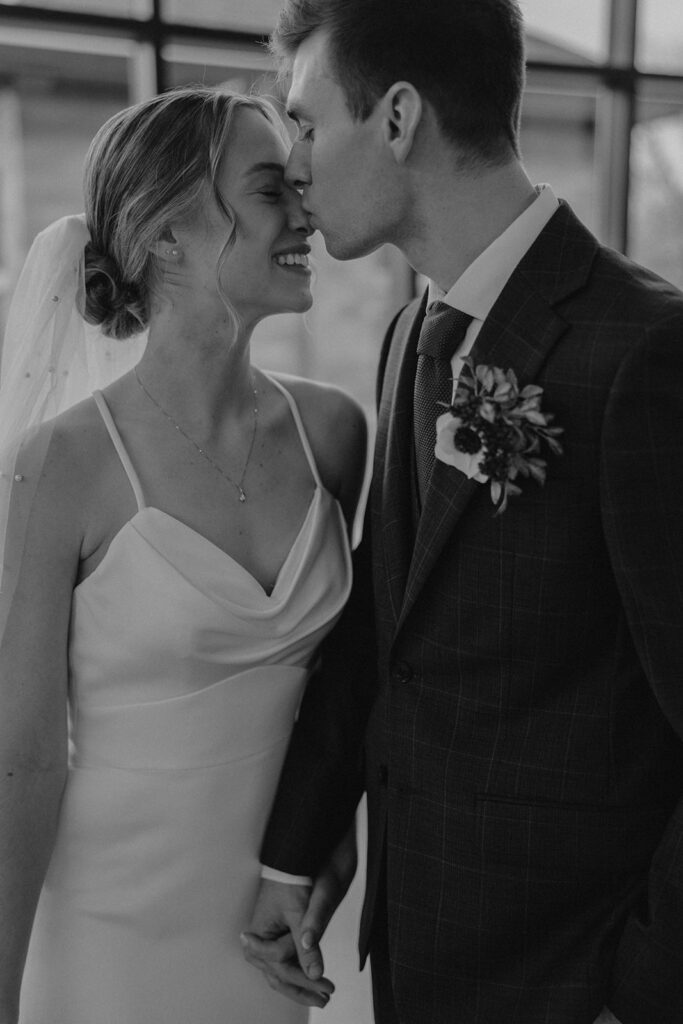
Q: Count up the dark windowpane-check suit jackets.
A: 1